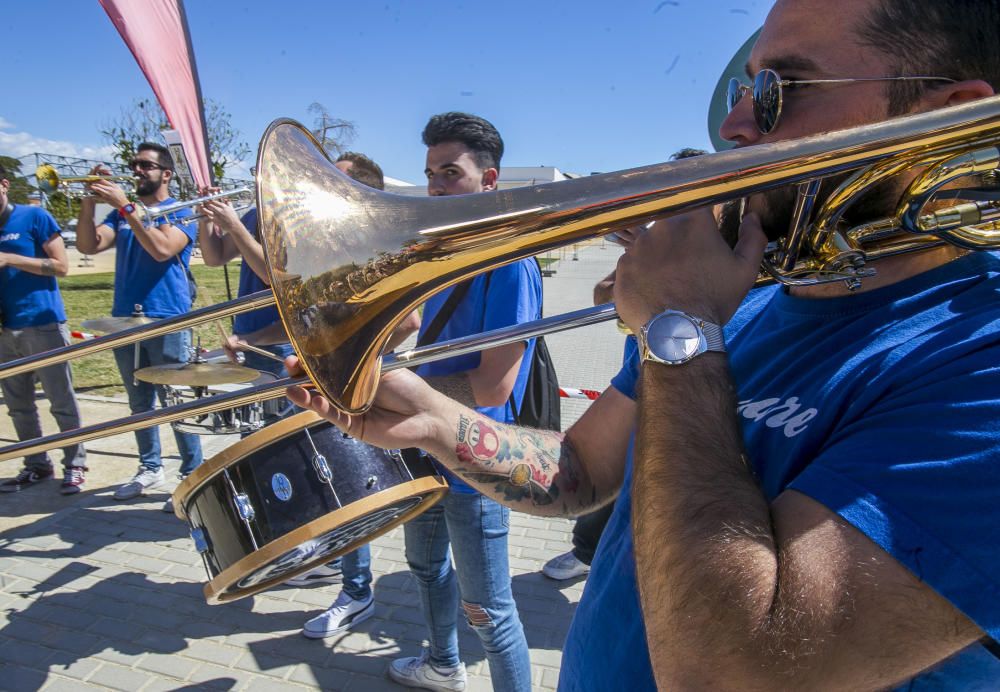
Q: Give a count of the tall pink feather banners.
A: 1